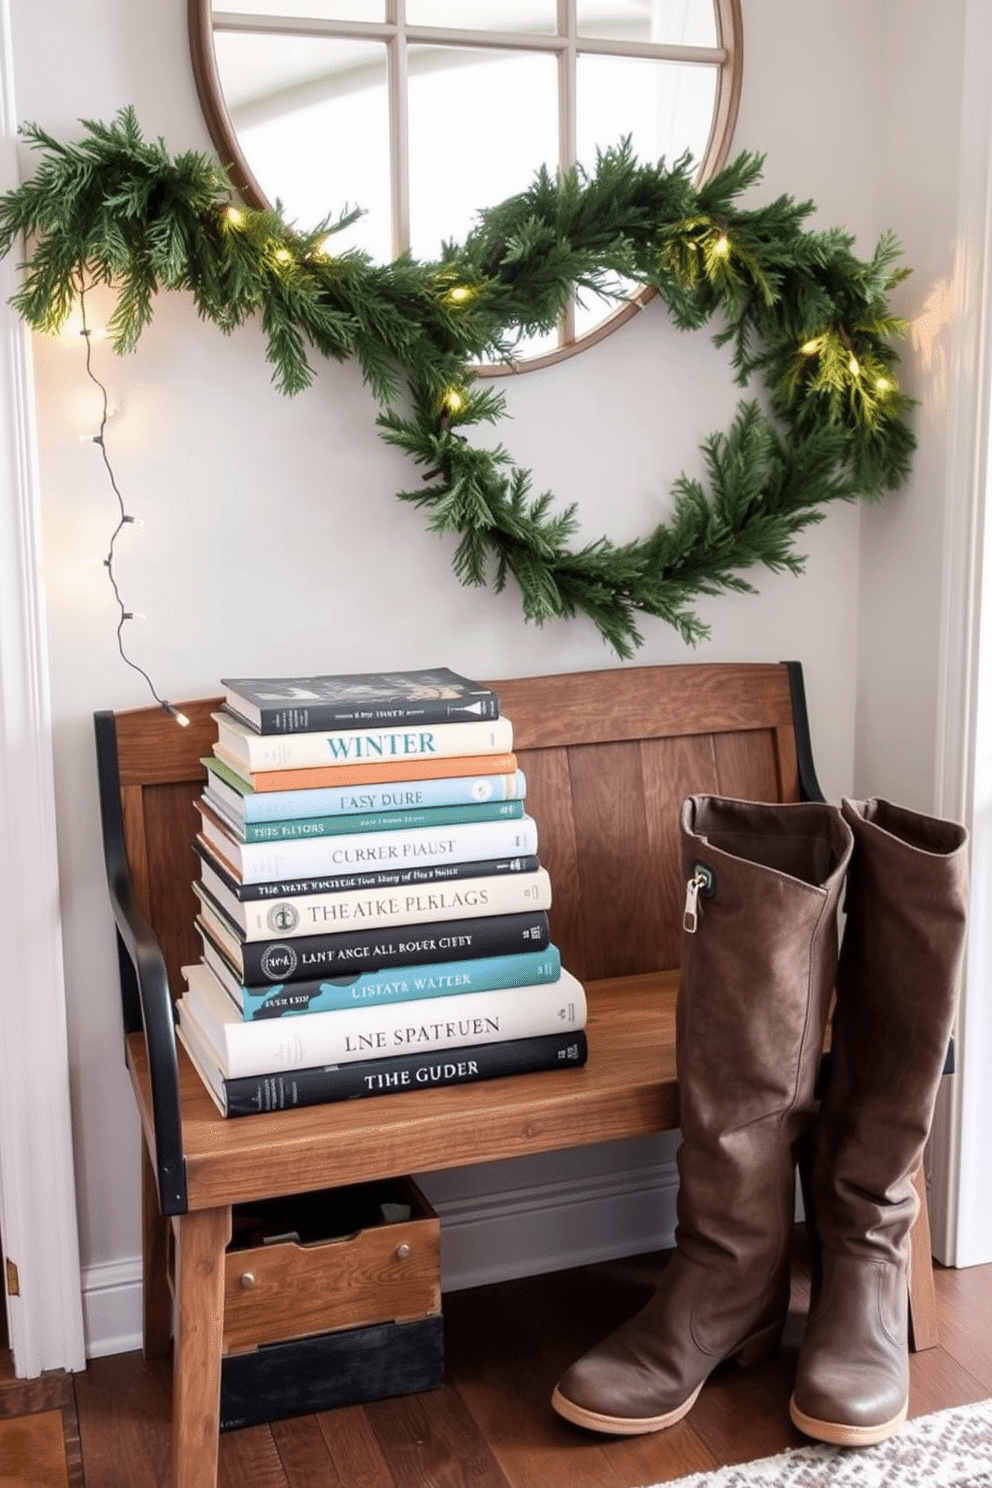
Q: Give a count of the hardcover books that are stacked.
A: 12